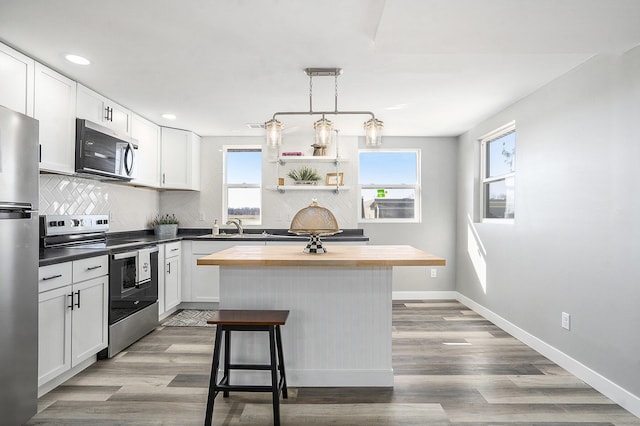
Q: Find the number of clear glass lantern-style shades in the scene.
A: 3